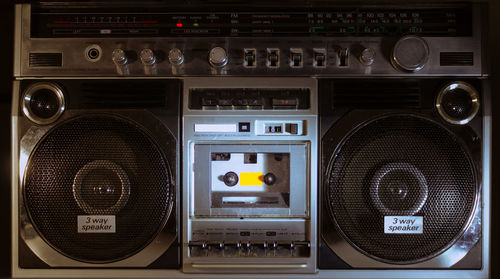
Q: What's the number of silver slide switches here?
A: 5